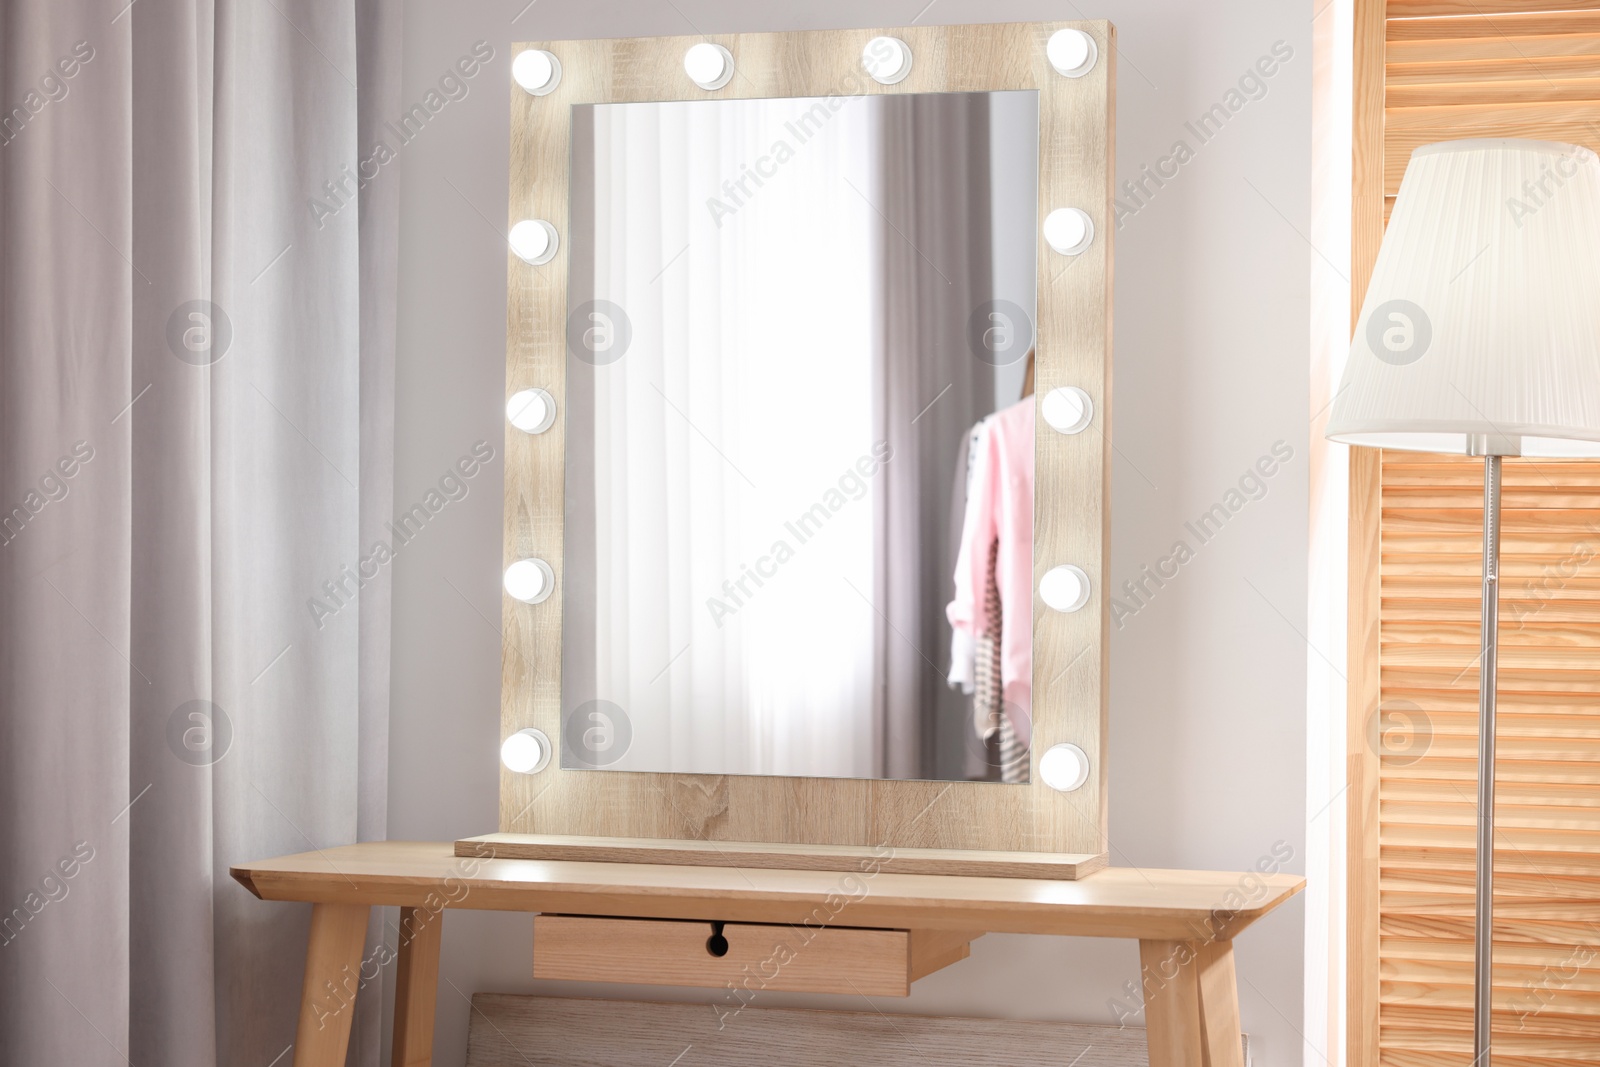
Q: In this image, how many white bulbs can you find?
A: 12